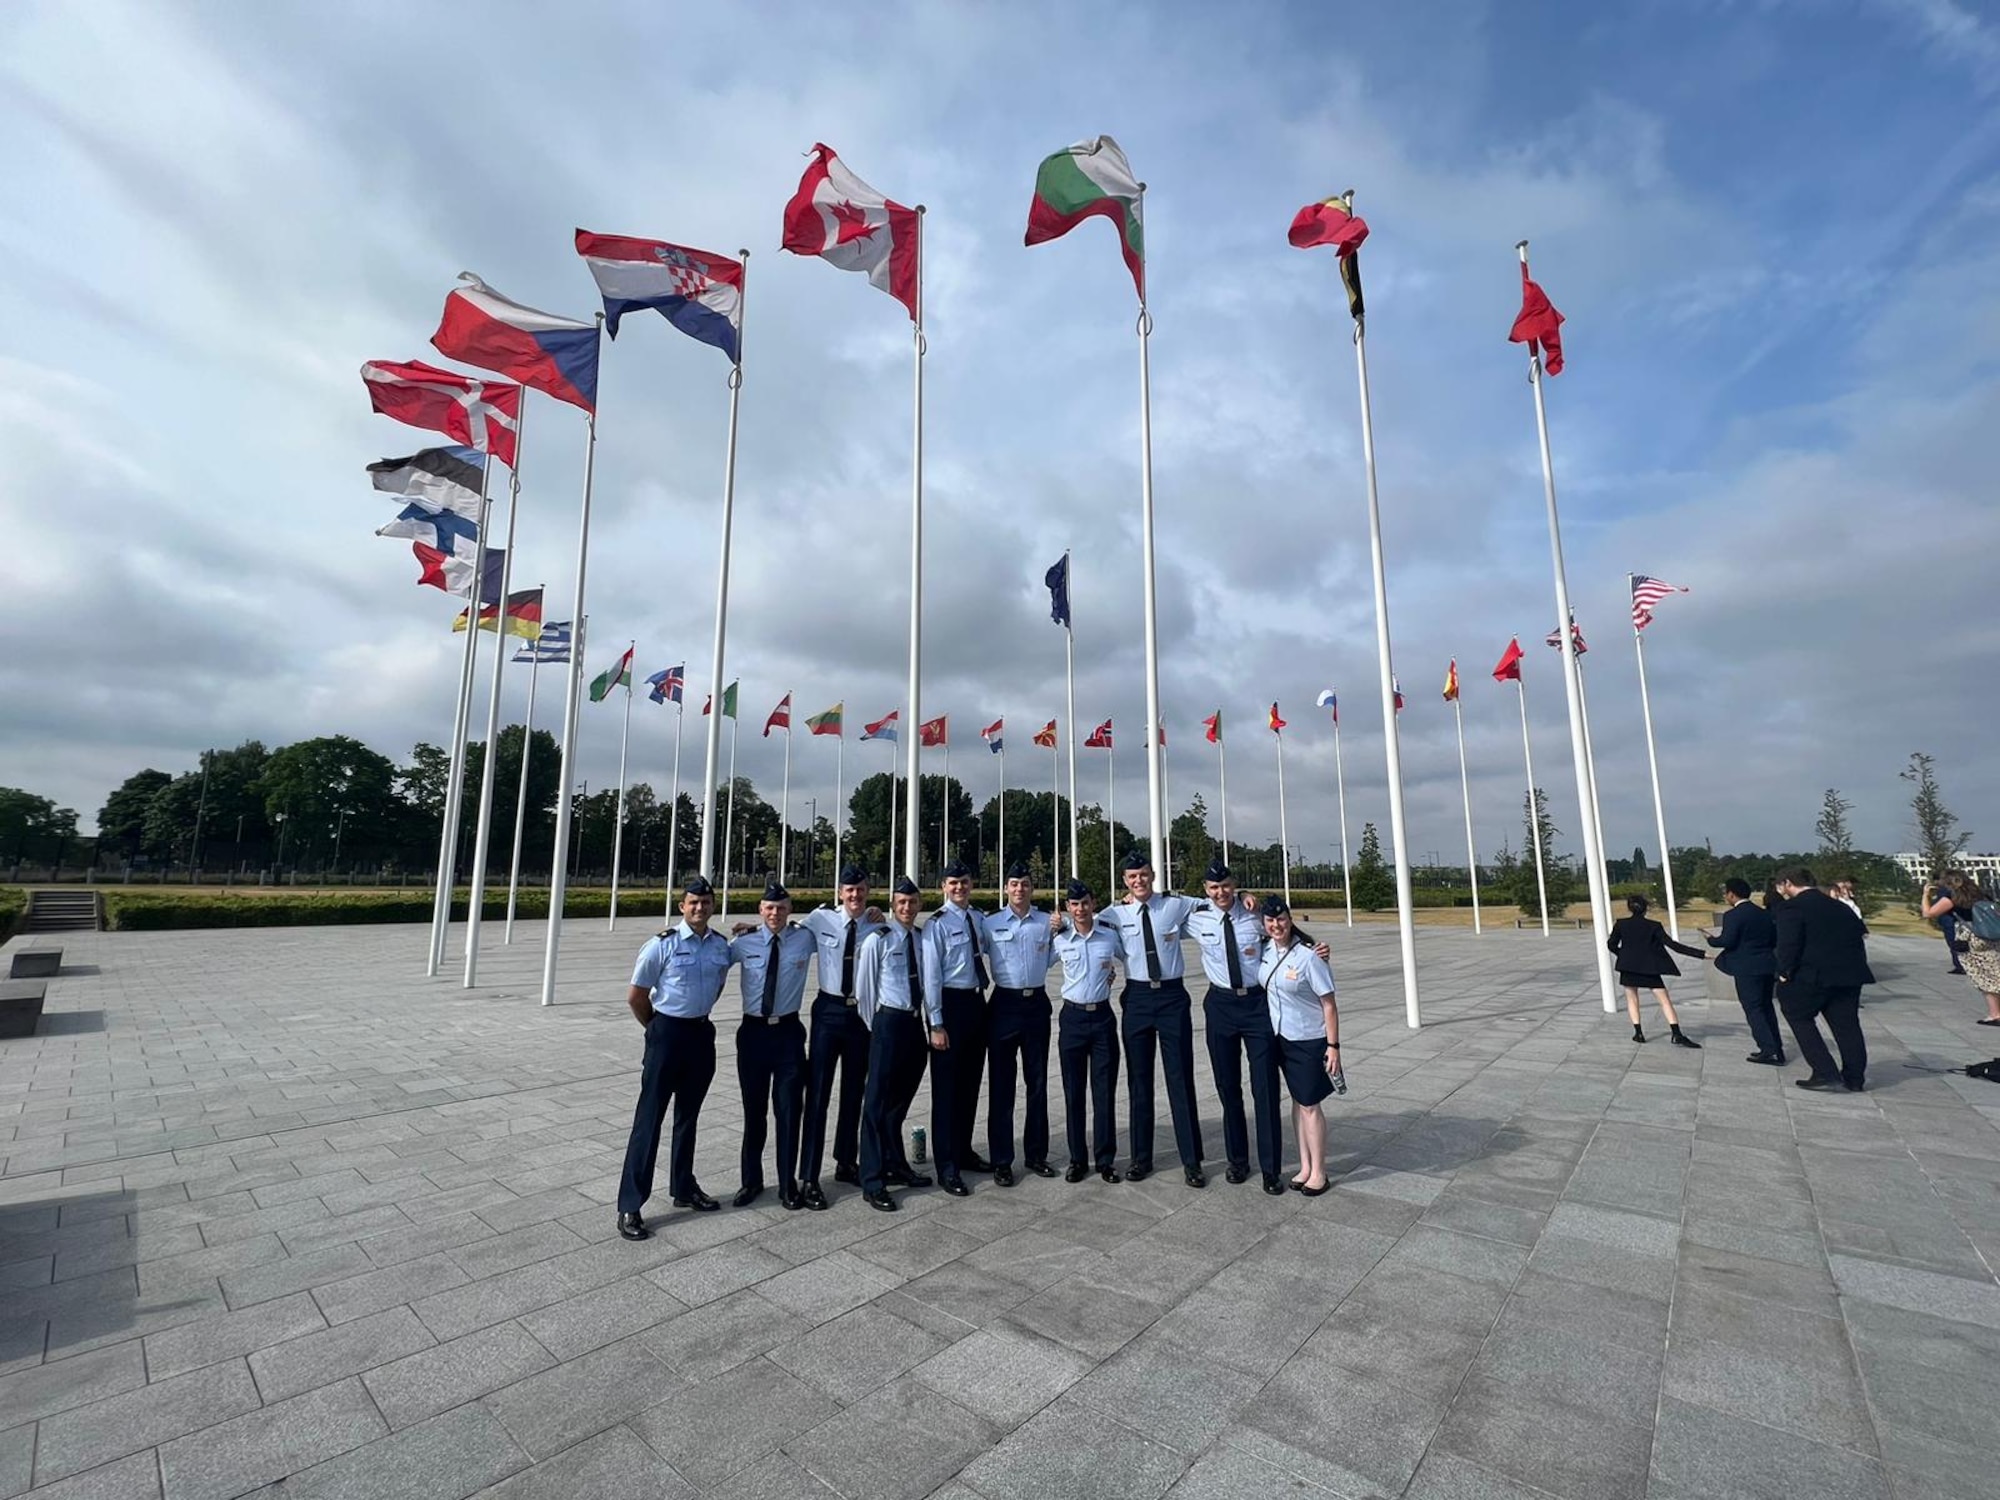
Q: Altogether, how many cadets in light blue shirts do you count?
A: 10